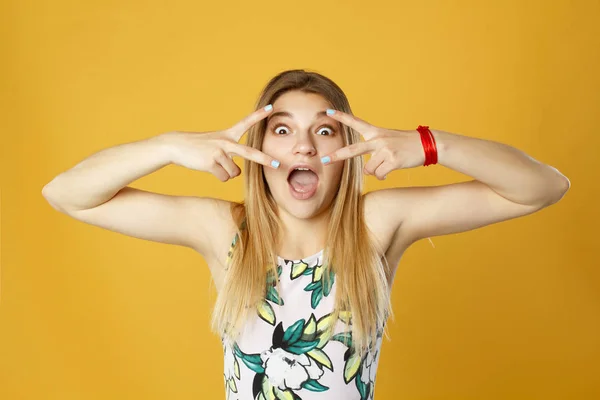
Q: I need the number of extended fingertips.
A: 4